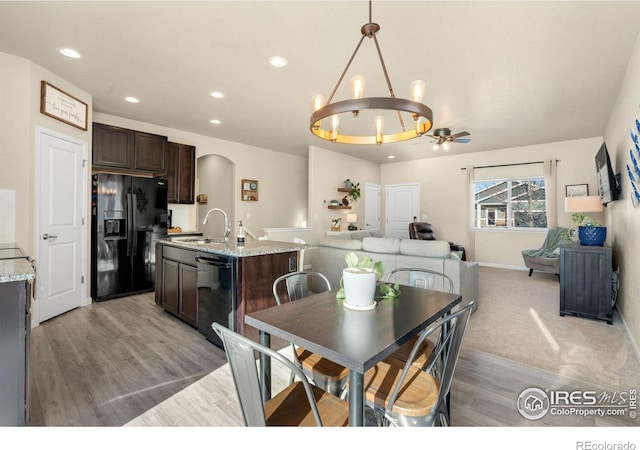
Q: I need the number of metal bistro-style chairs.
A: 4